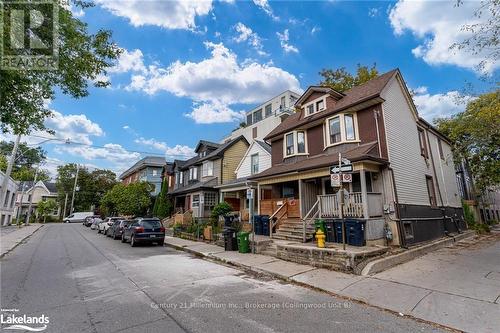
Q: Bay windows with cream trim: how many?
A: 2